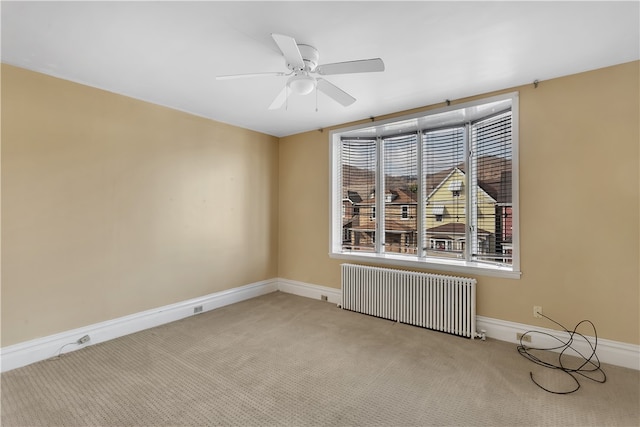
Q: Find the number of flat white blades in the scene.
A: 5